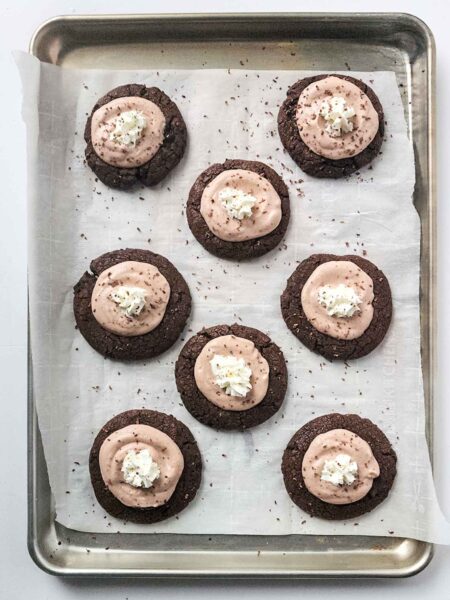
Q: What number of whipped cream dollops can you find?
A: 8